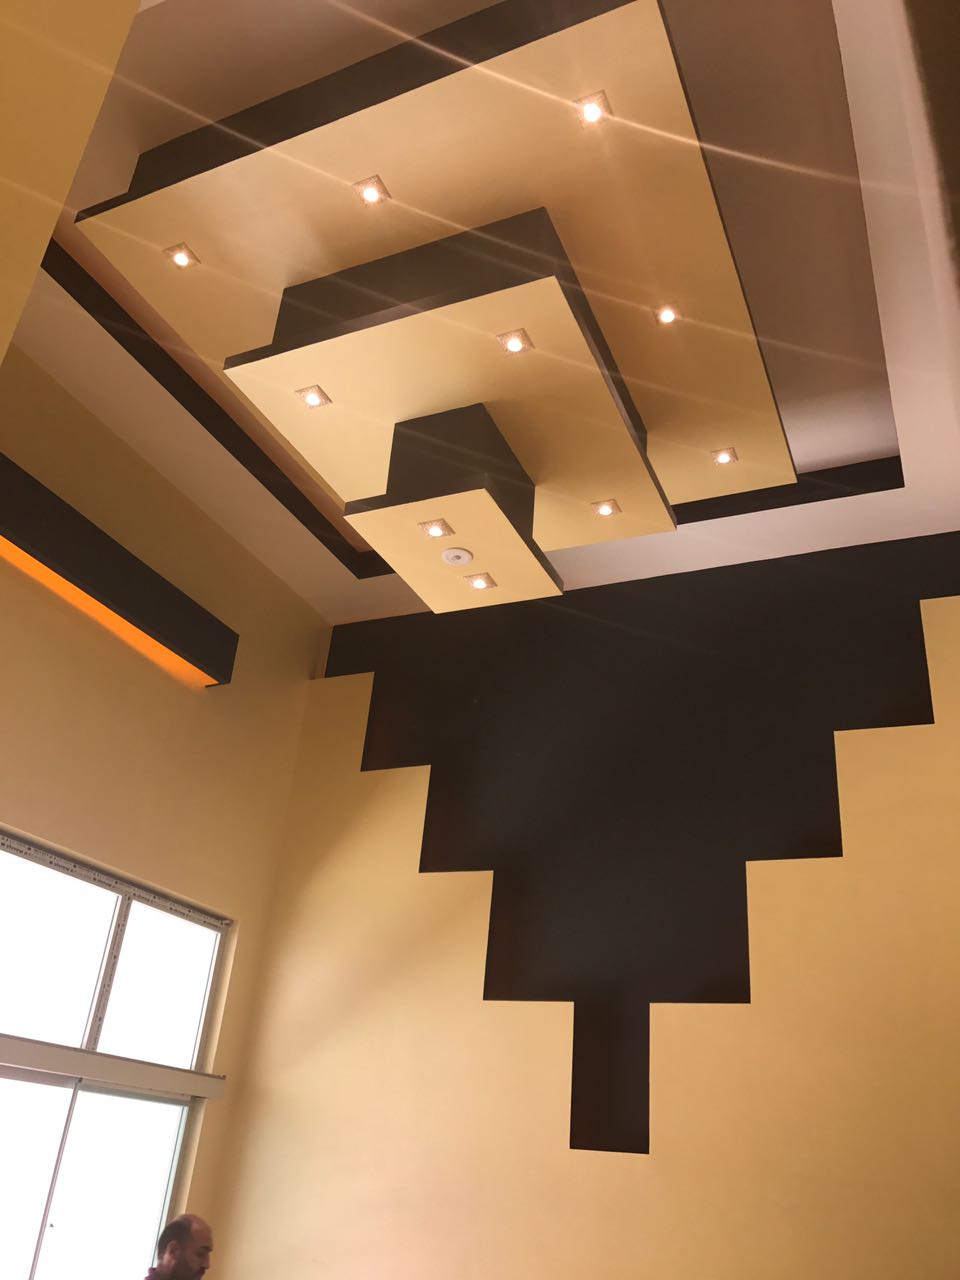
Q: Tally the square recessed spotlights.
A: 10